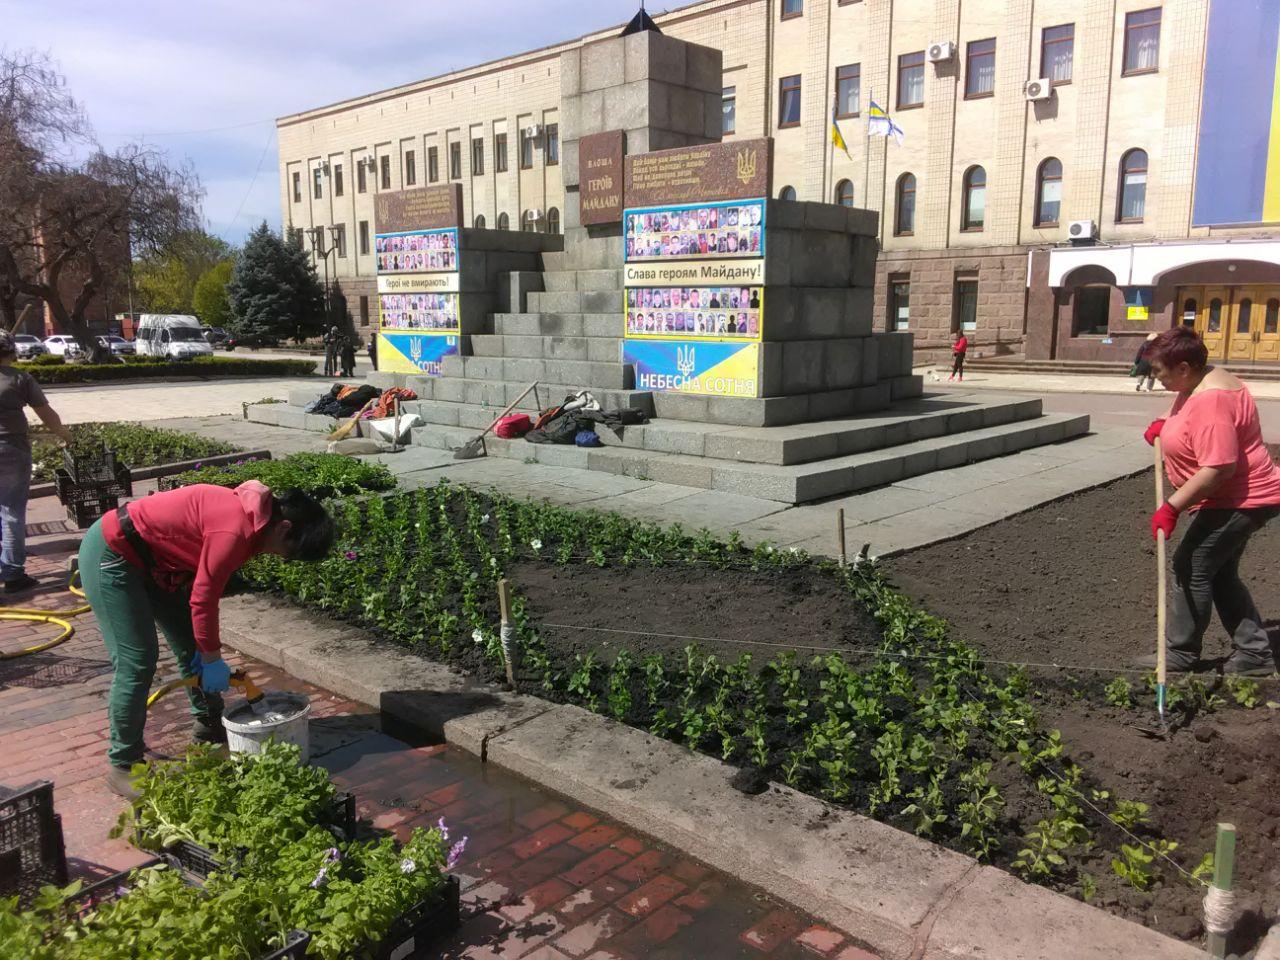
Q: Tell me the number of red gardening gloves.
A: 2